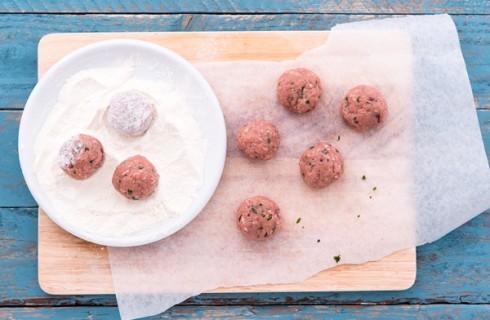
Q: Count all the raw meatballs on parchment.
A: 5